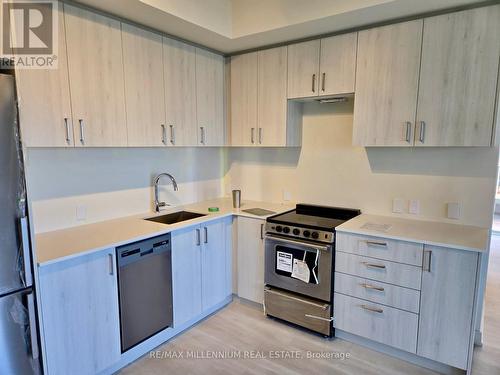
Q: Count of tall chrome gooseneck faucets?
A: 1